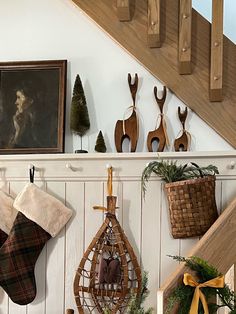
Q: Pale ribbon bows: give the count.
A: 3